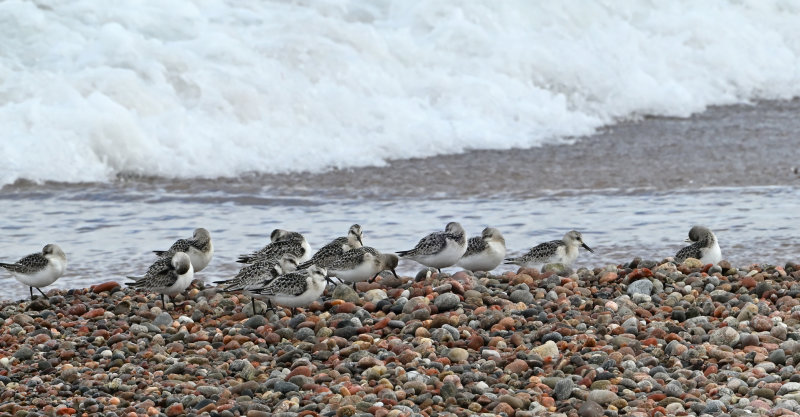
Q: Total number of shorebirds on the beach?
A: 12